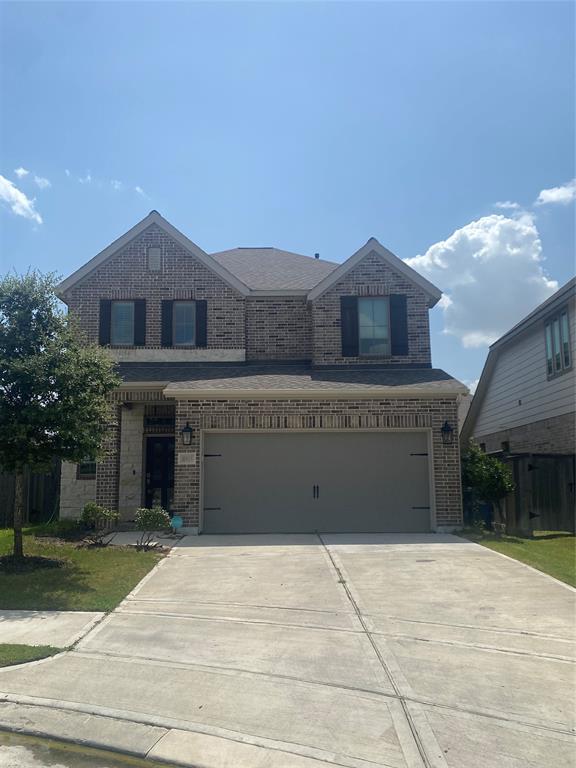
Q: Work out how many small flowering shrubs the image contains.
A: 2